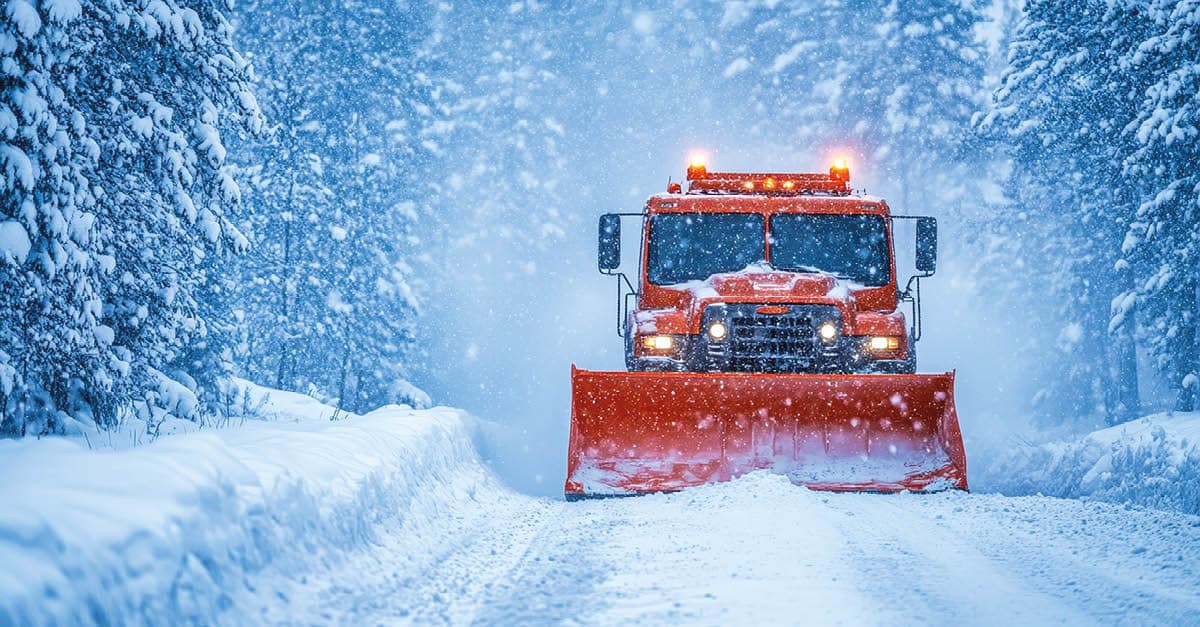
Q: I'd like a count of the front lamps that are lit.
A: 4